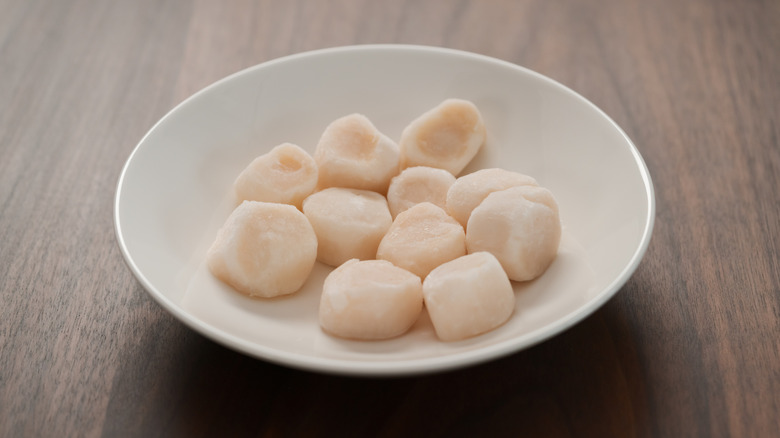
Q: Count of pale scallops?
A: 11